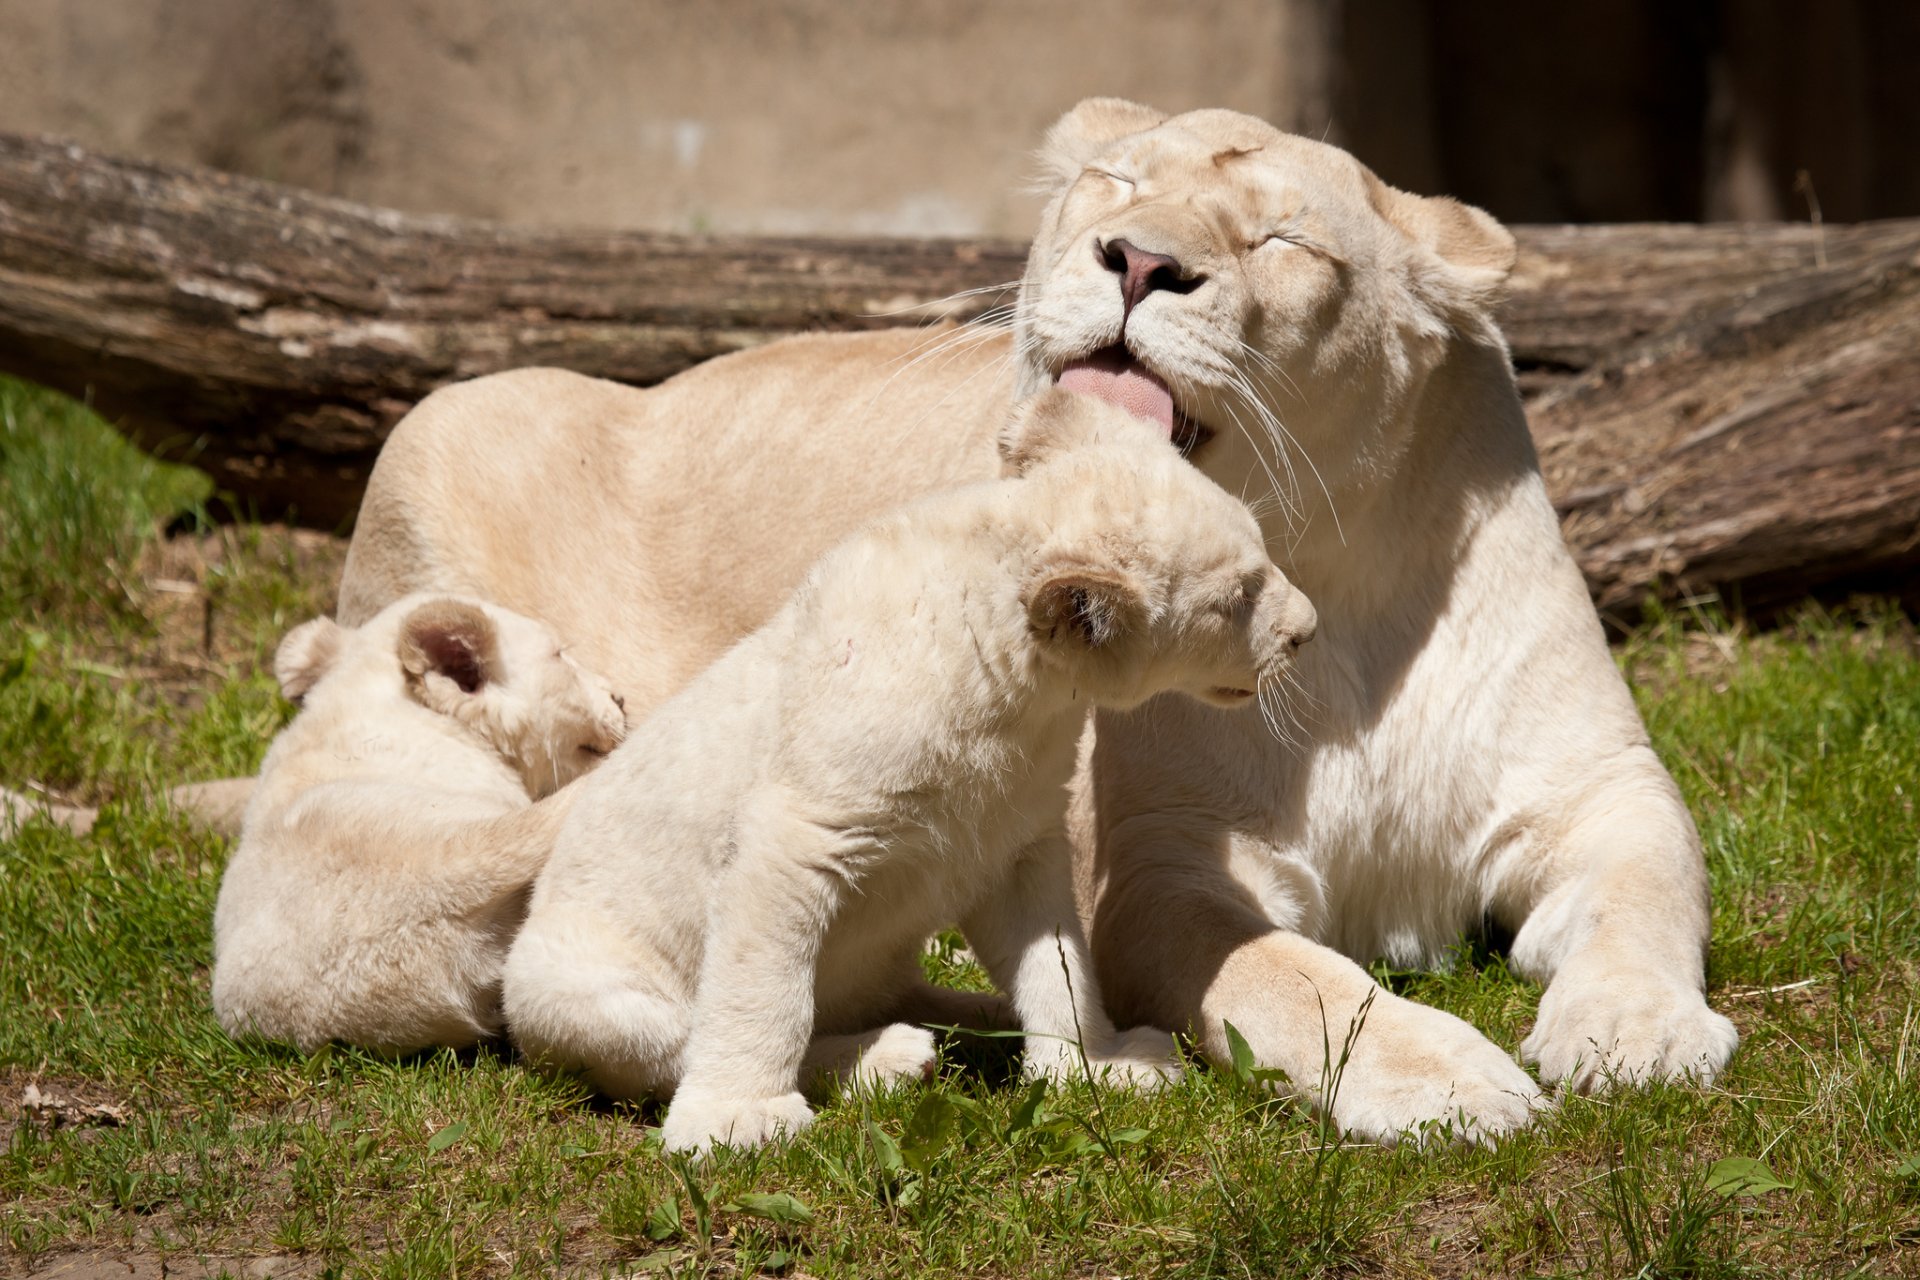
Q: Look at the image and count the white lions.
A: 3